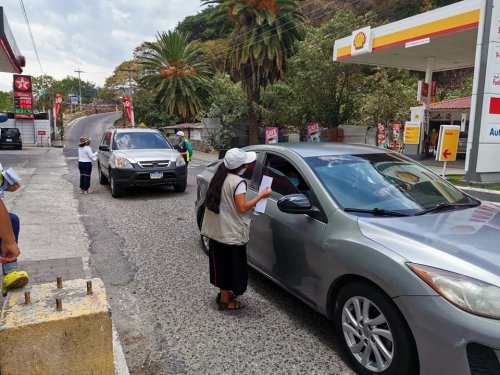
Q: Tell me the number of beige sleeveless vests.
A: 1